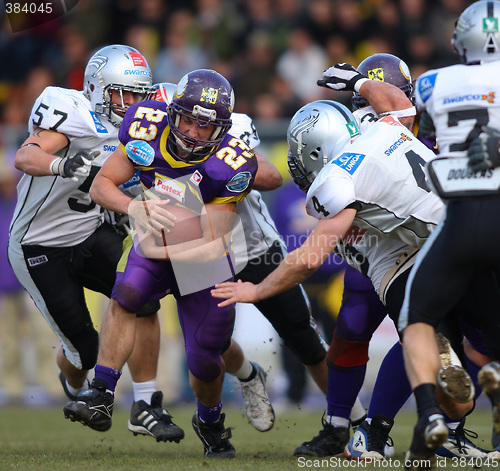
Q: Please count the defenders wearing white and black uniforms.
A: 4